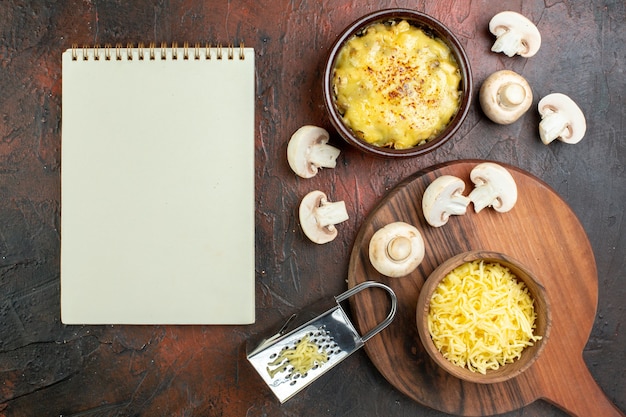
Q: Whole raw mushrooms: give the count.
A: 2